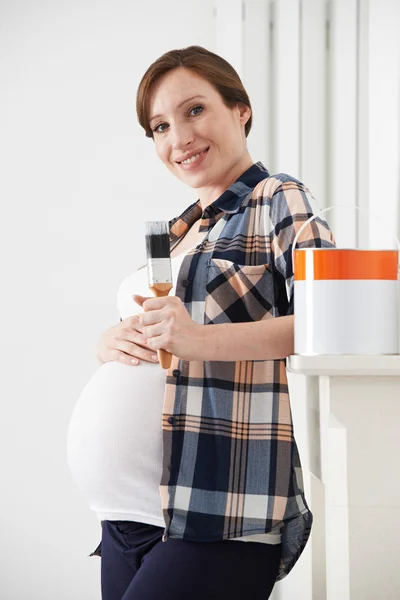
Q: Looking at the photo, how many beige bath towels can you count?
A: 0